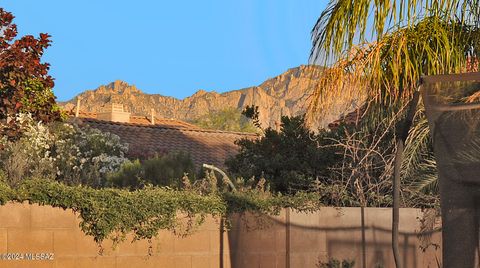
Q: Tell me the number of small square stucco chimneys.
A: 1